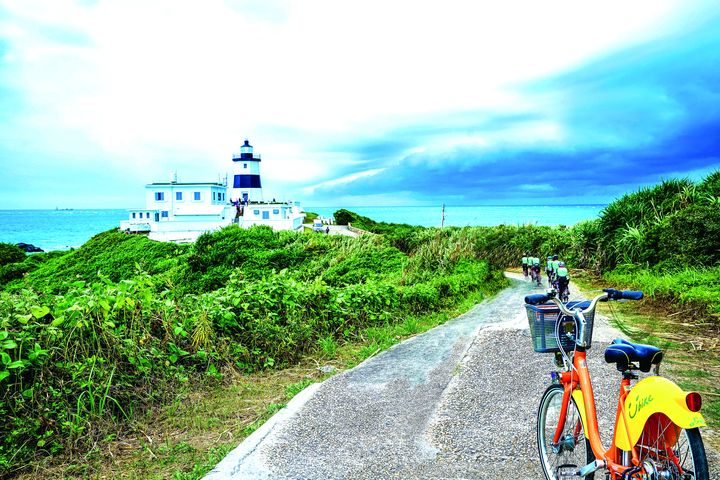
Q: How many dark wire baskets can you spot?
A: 1